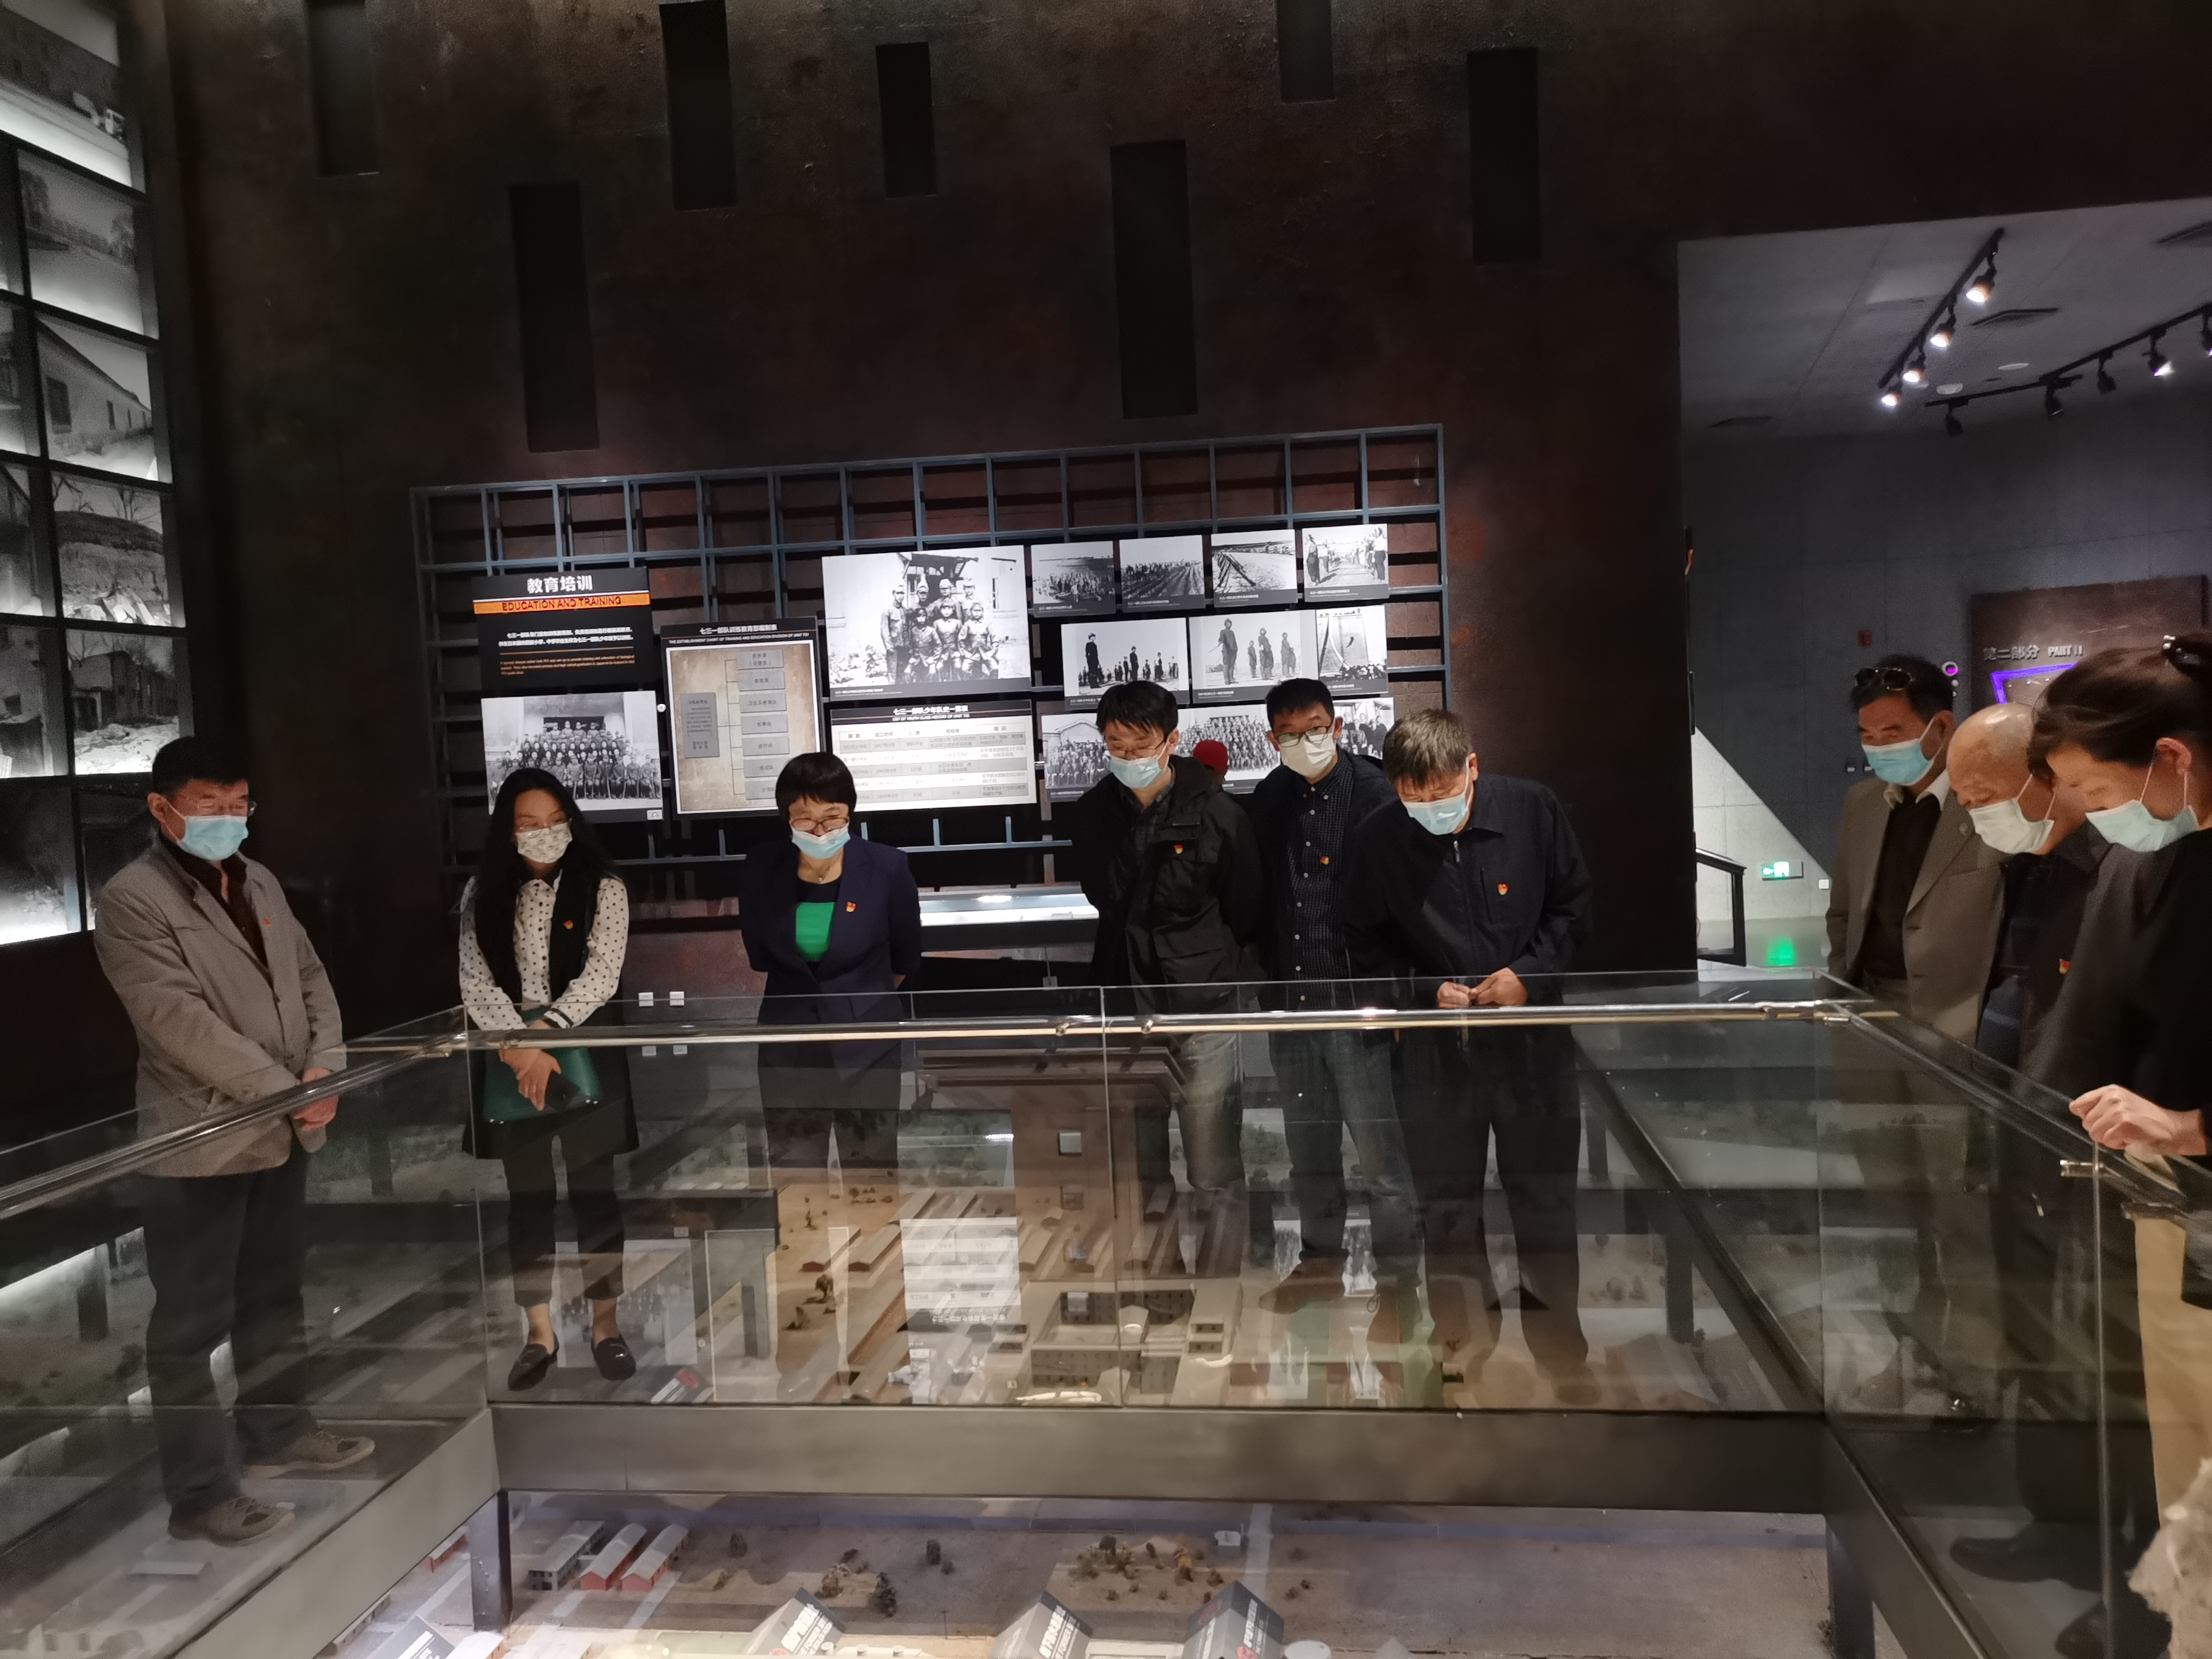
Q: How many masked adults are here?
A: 9